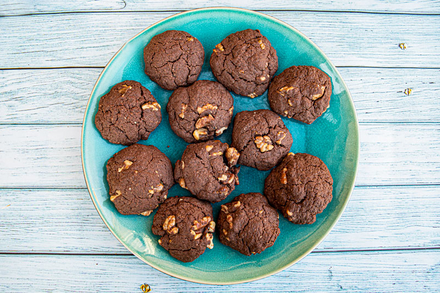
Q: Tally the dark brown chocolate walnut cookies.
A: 11